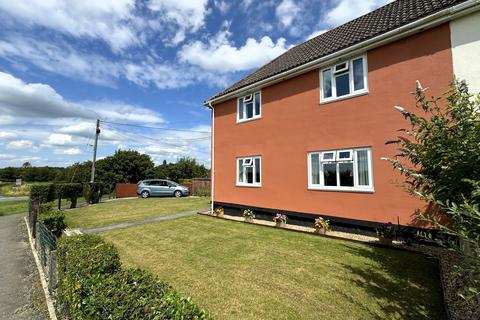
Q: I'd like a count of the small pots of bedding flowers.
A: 5